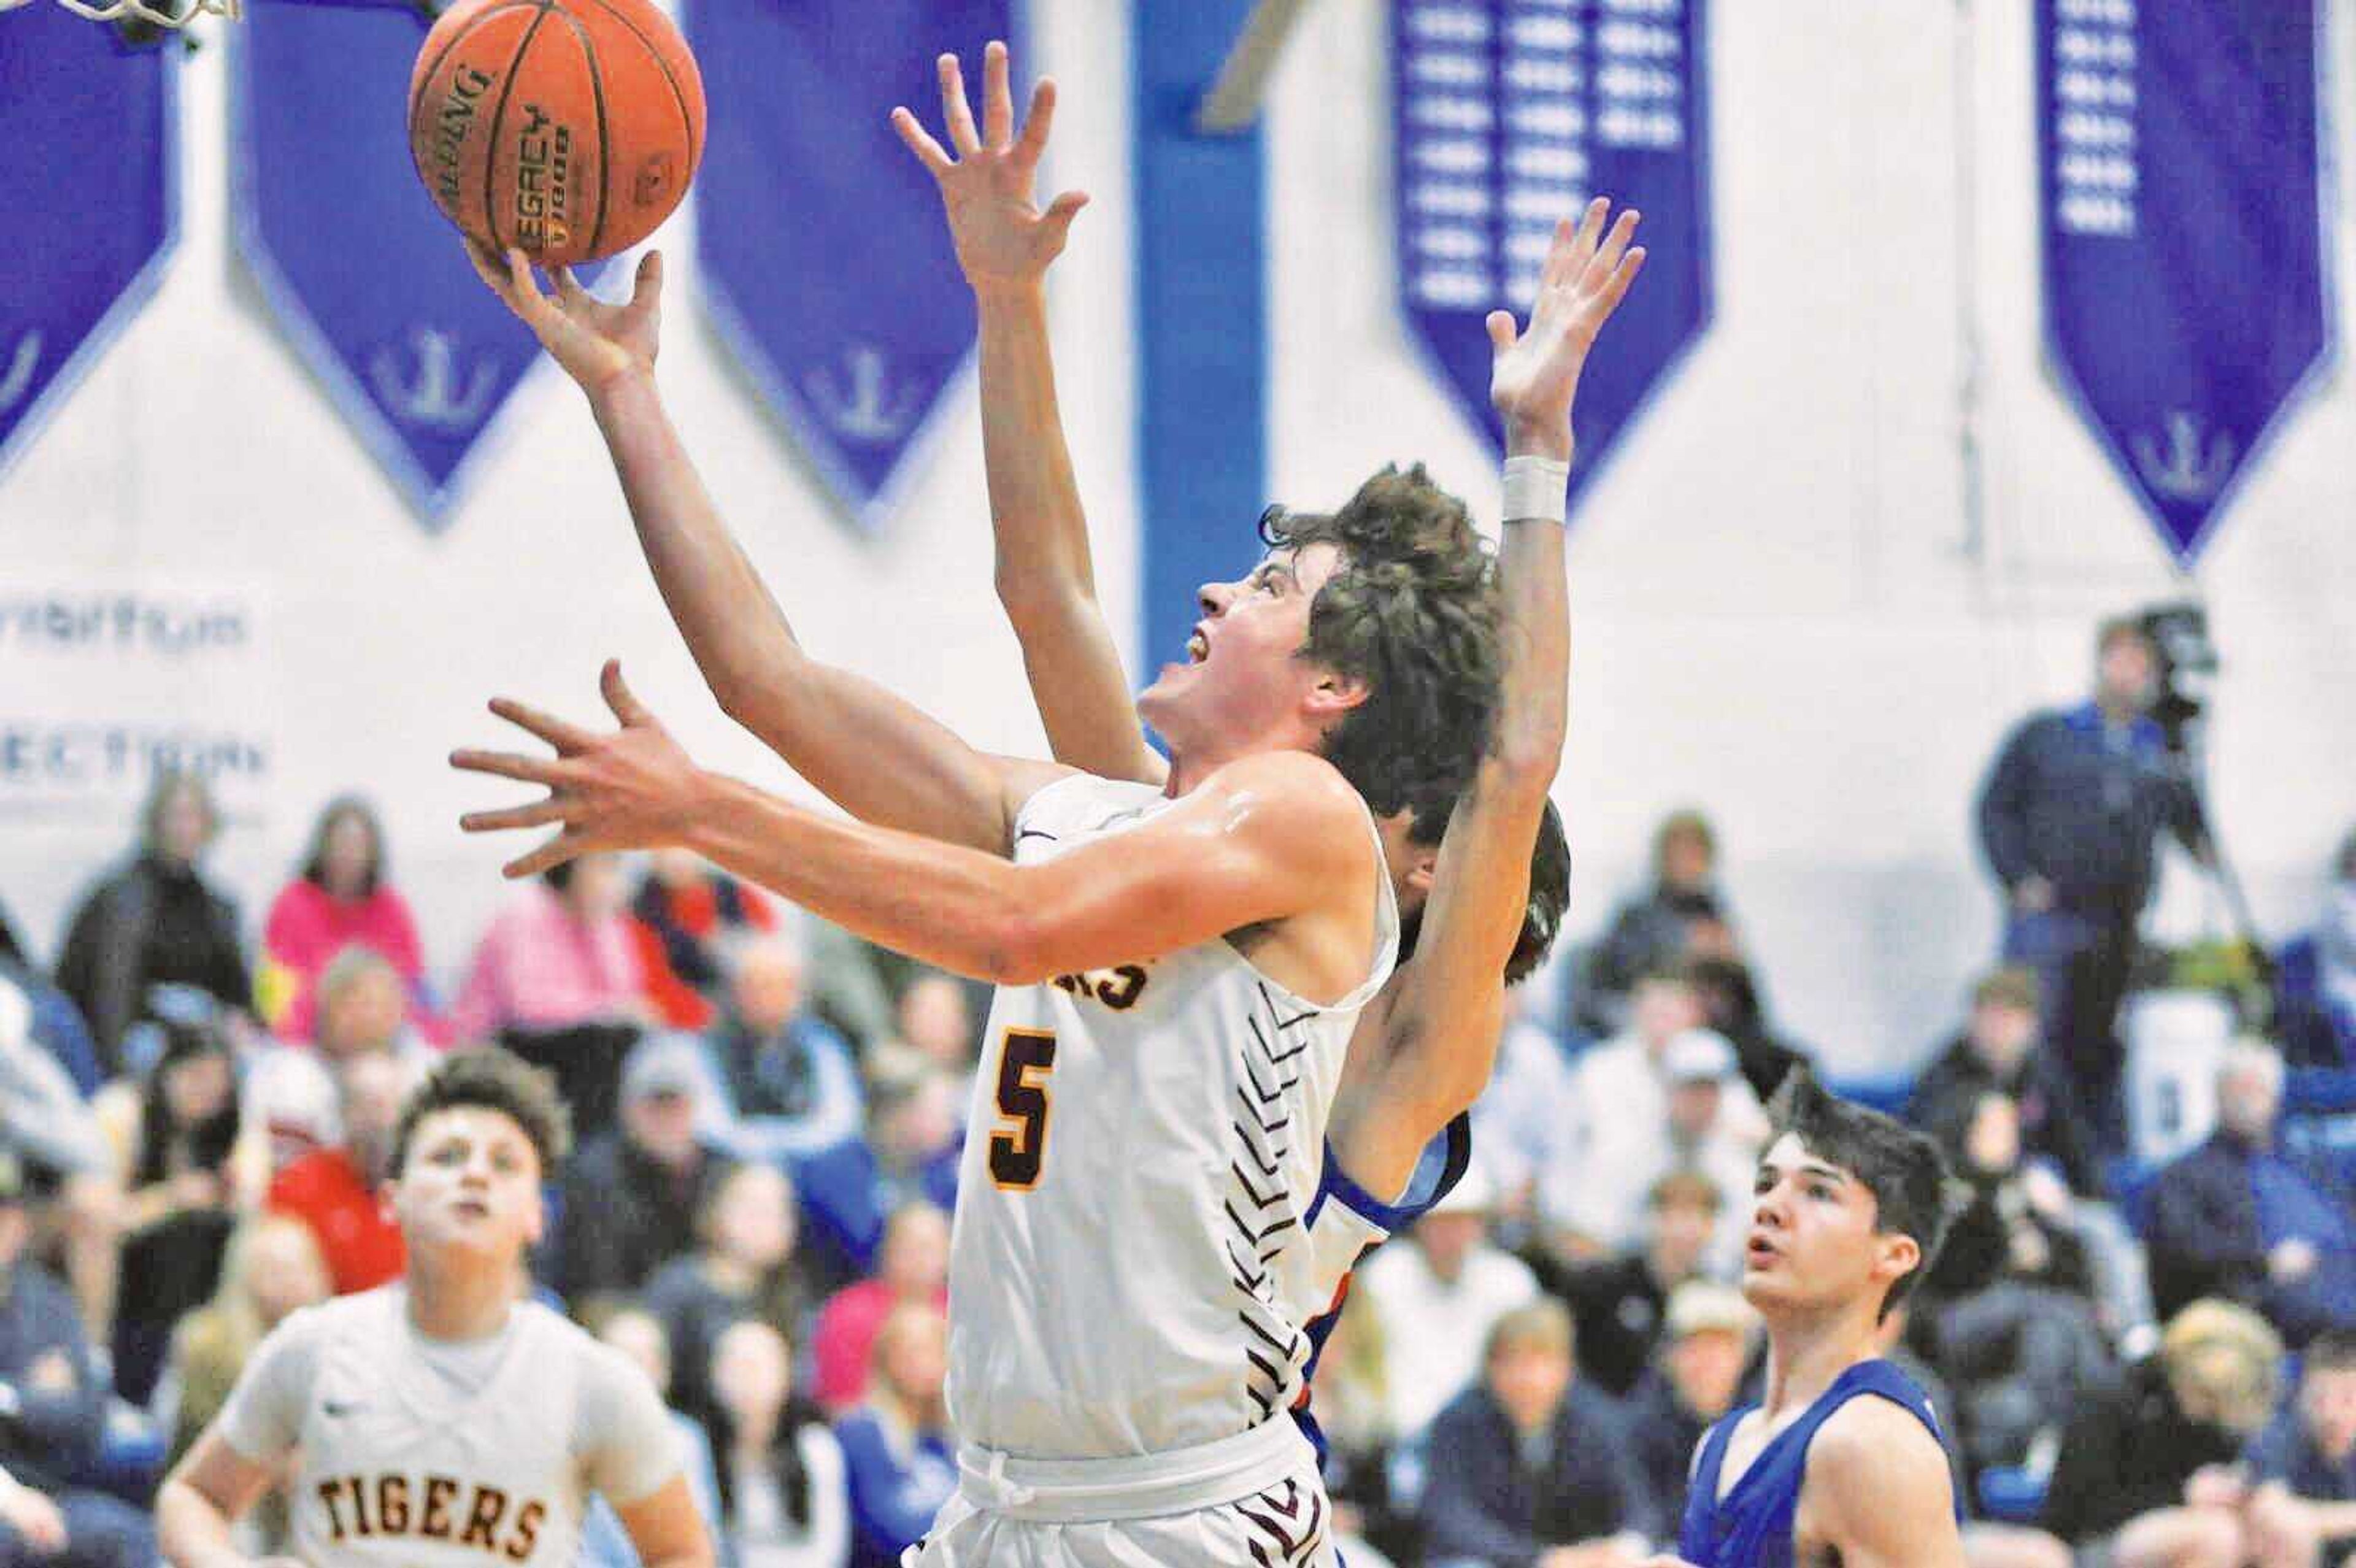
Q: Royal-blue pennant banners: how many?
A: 5